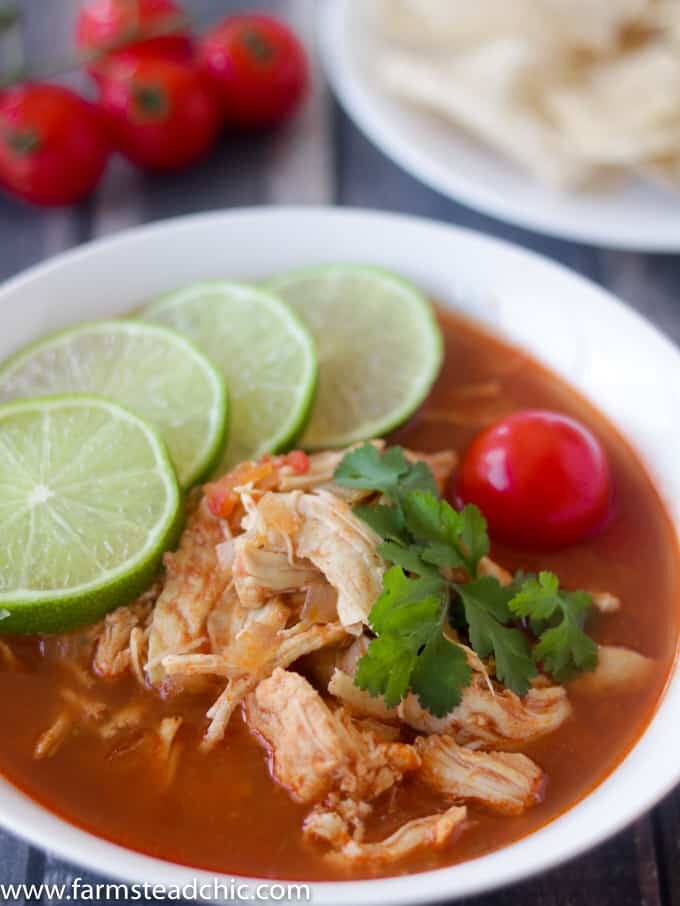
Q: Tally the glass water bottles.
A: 0